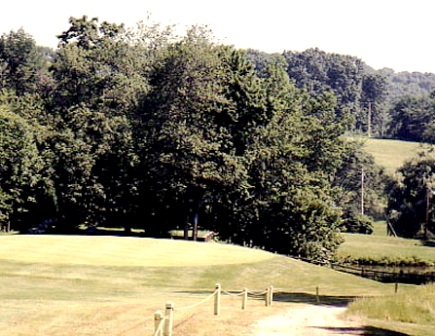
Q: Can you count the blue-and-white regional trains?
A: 0